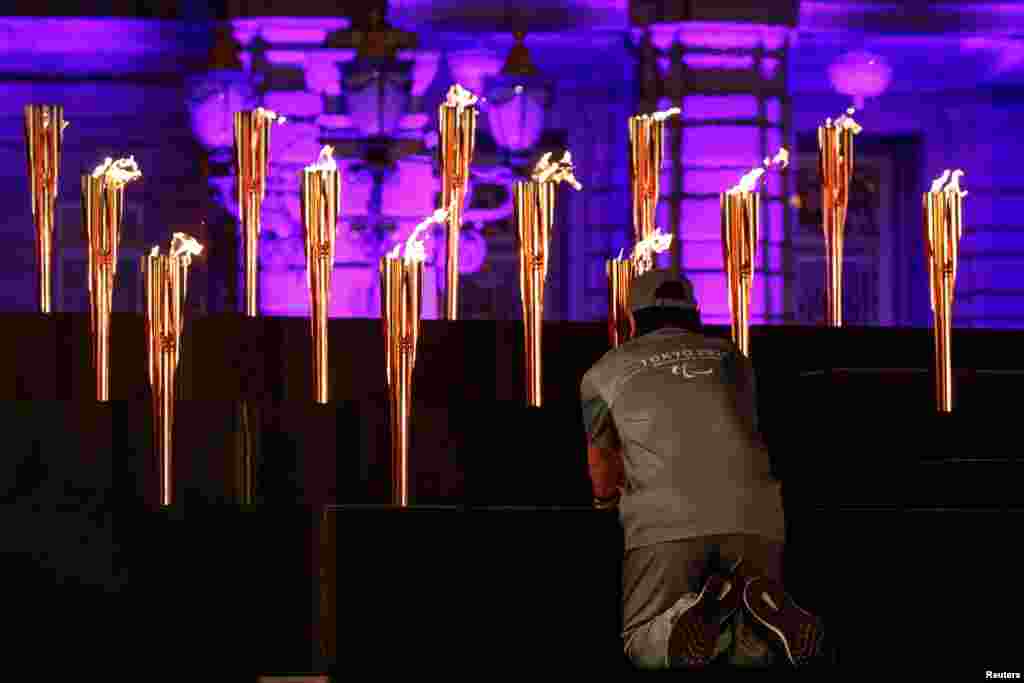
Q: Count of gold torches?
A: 13